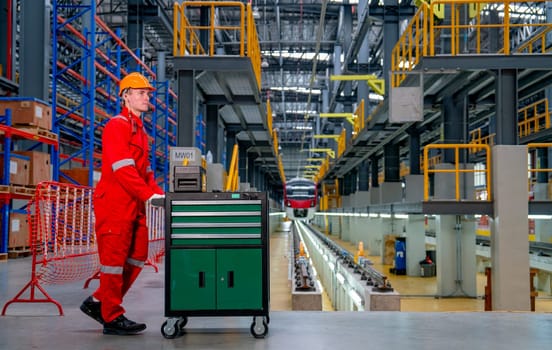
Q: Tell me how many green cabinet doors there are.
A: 2